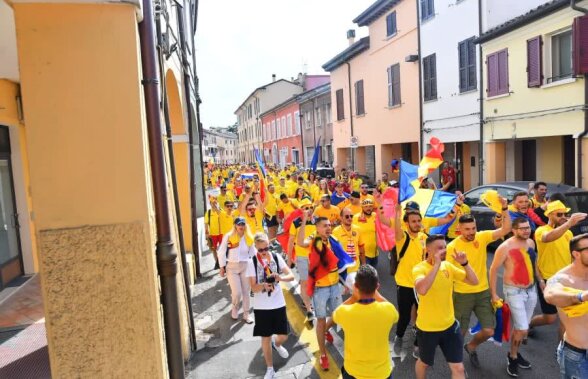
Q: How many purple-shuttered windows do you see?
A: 2